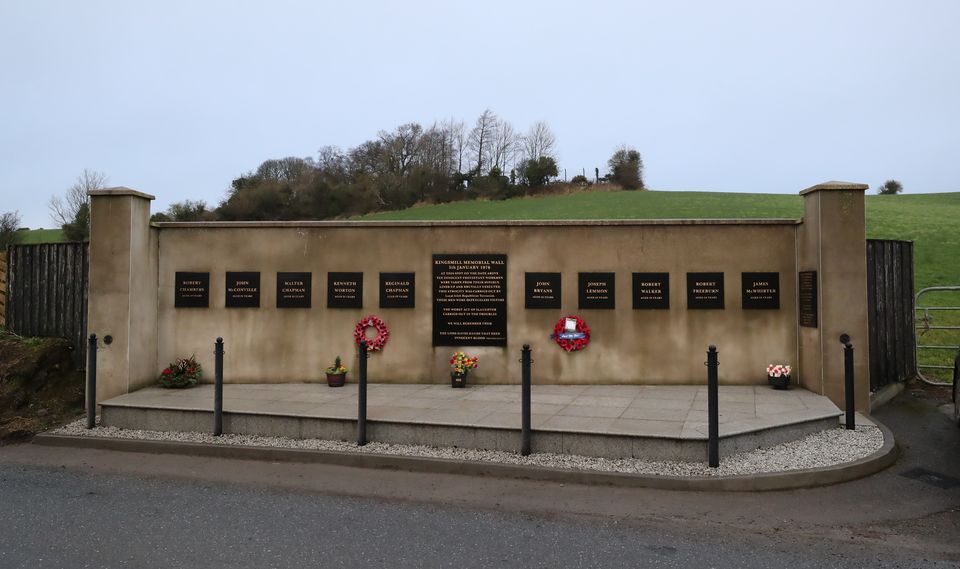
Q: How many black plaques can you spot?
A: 12